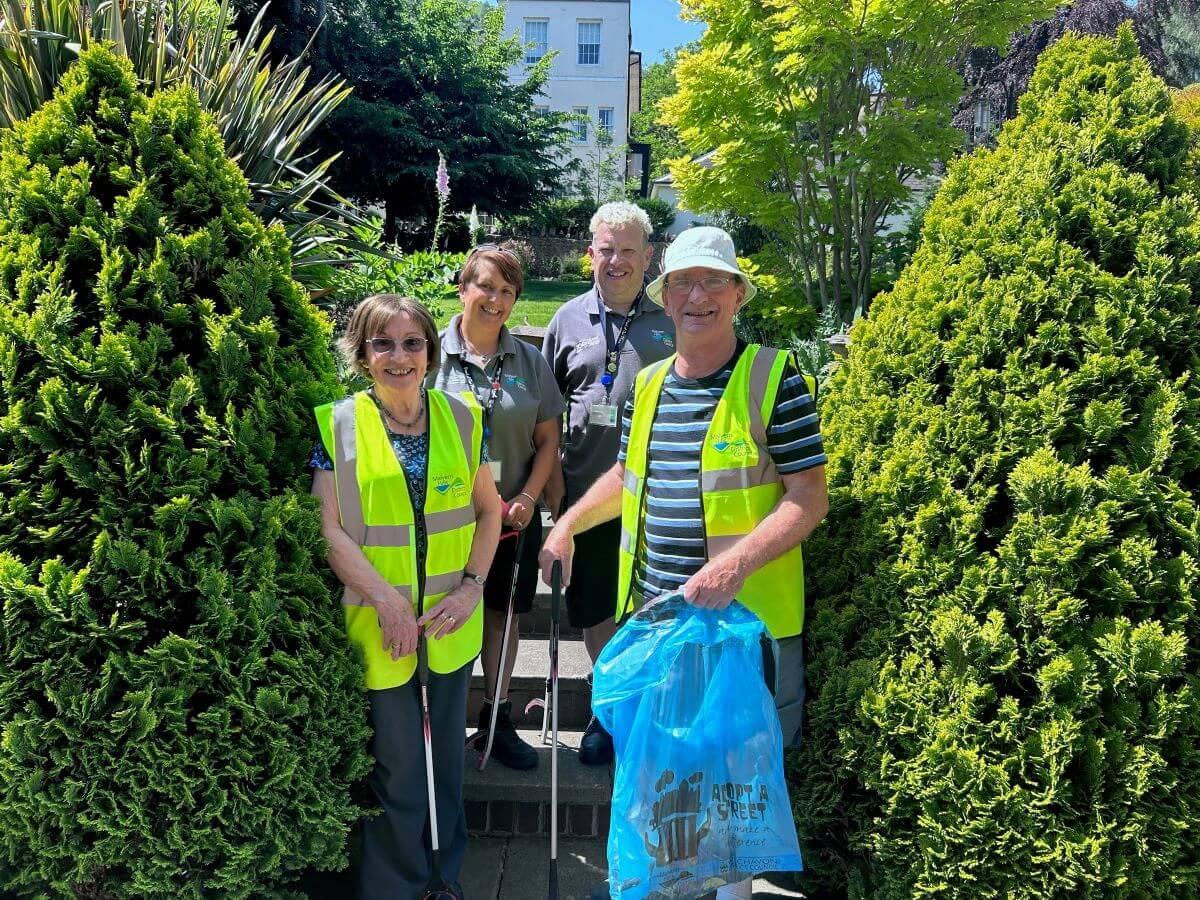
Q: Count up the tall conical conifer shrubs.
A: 2